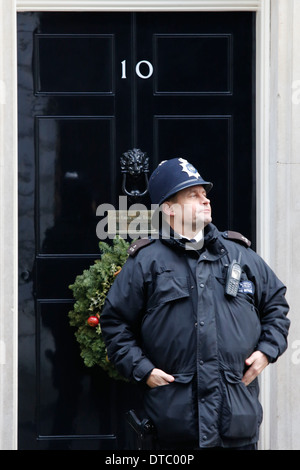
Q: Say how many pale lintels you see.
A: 1